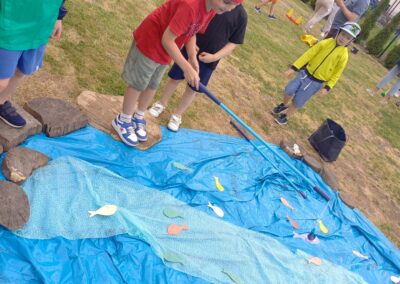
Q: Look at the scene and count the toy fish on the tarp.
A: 15